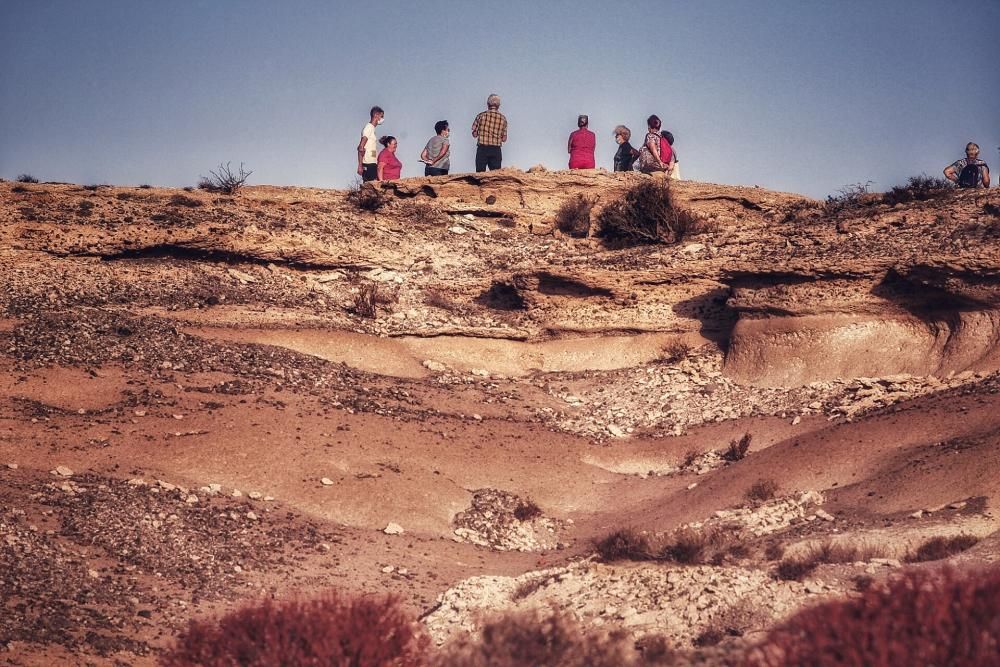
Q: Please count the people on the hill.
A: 9